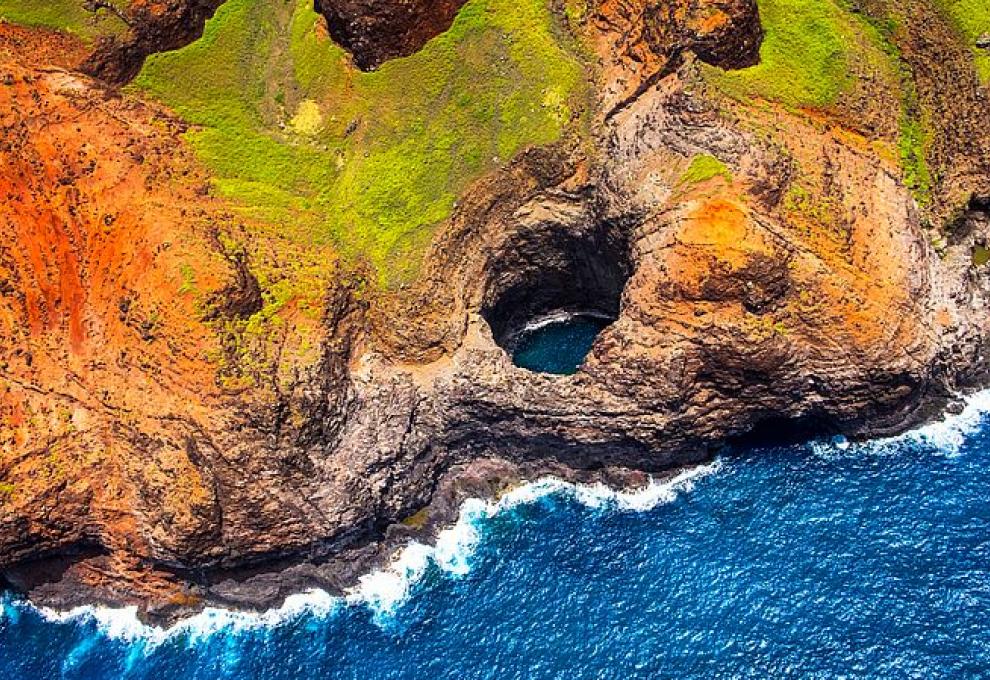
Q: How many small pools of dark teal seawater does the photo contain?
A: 1